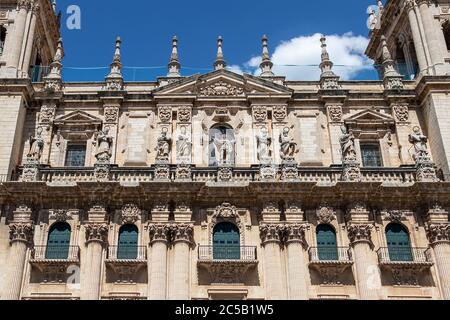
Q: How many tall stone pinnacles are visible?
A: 7